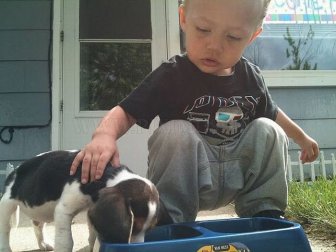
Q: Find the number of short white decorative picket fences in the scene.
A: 1